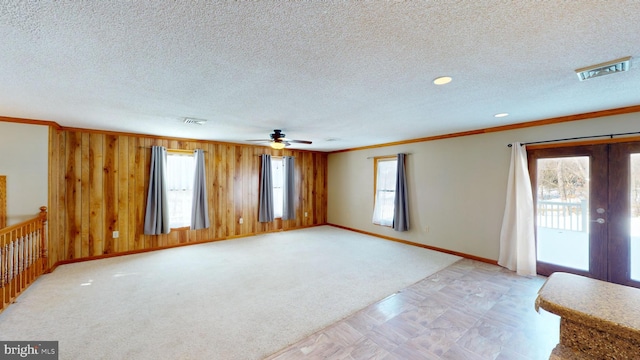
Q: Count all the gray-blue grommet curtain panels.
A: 5